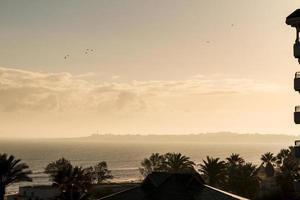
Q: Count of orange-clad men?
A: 0